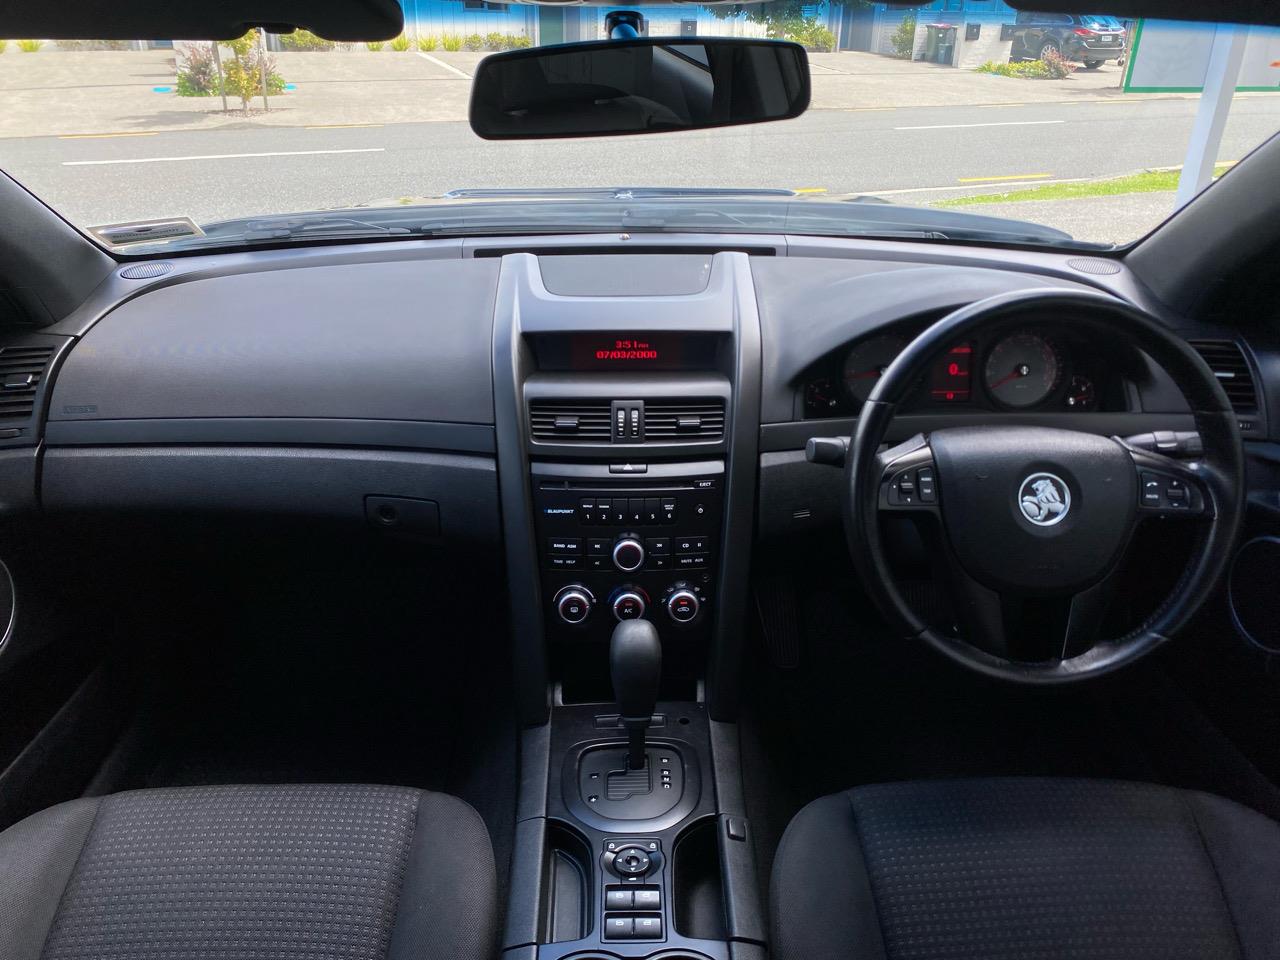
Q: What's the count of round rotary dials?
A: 4